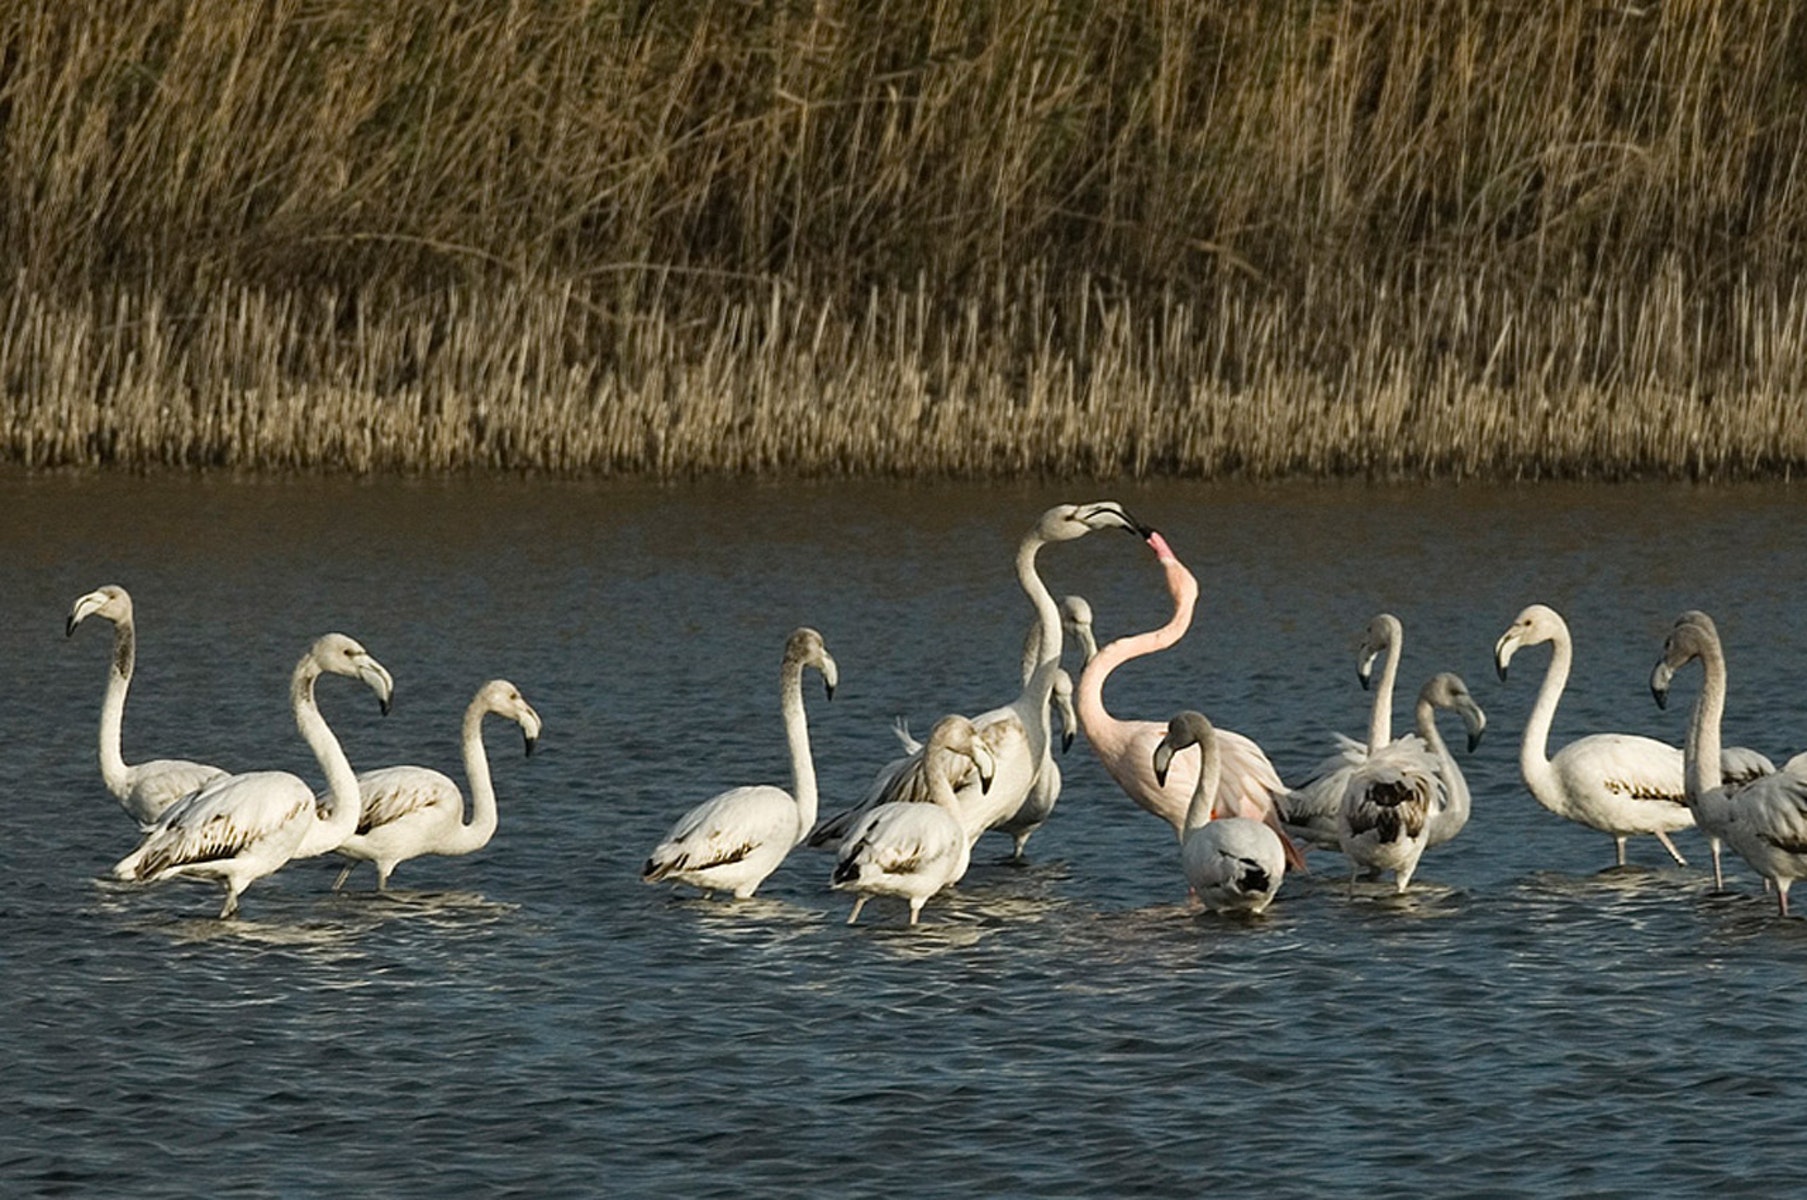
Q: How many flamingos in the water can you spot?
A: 15